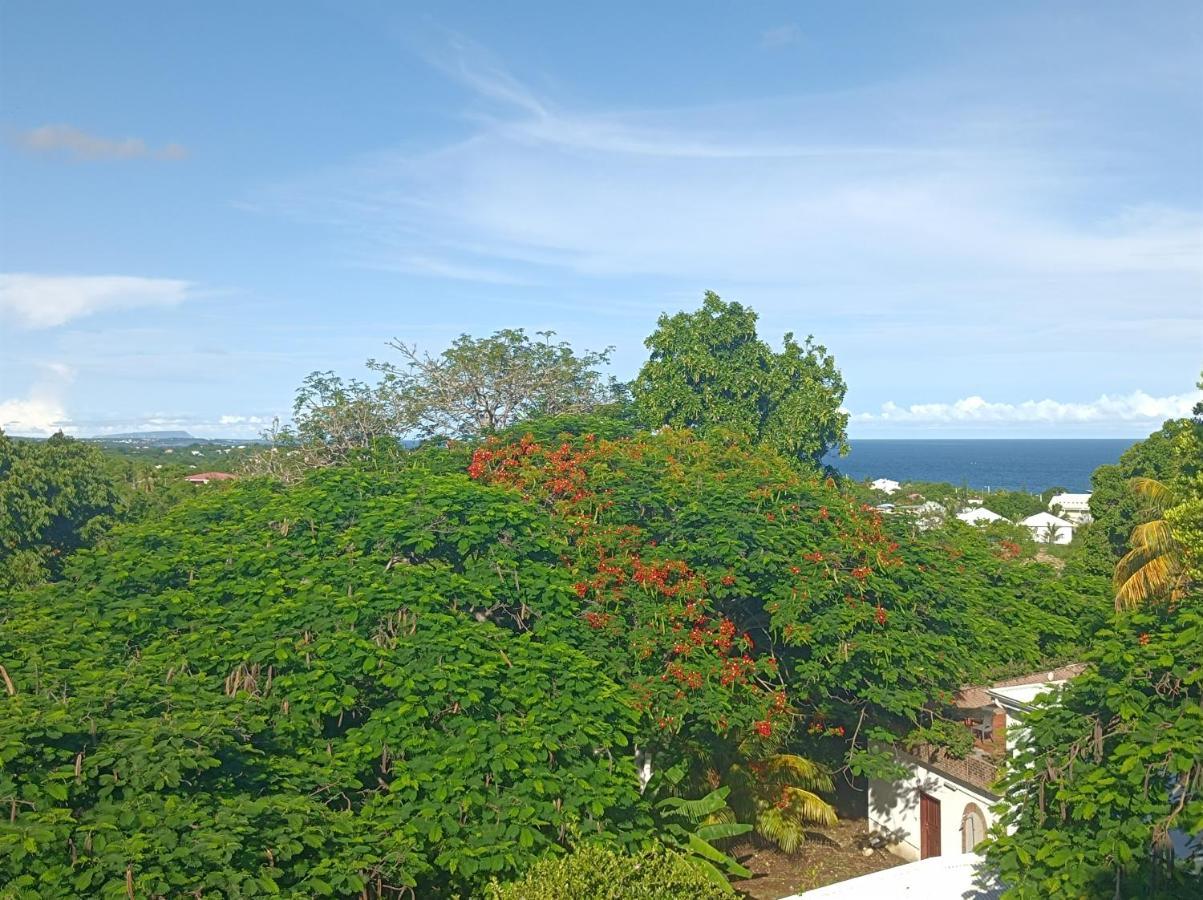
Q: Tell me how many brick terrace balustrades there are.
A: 1